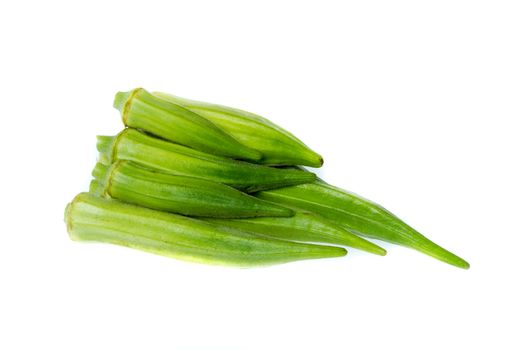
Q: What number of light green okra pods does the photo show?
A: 7